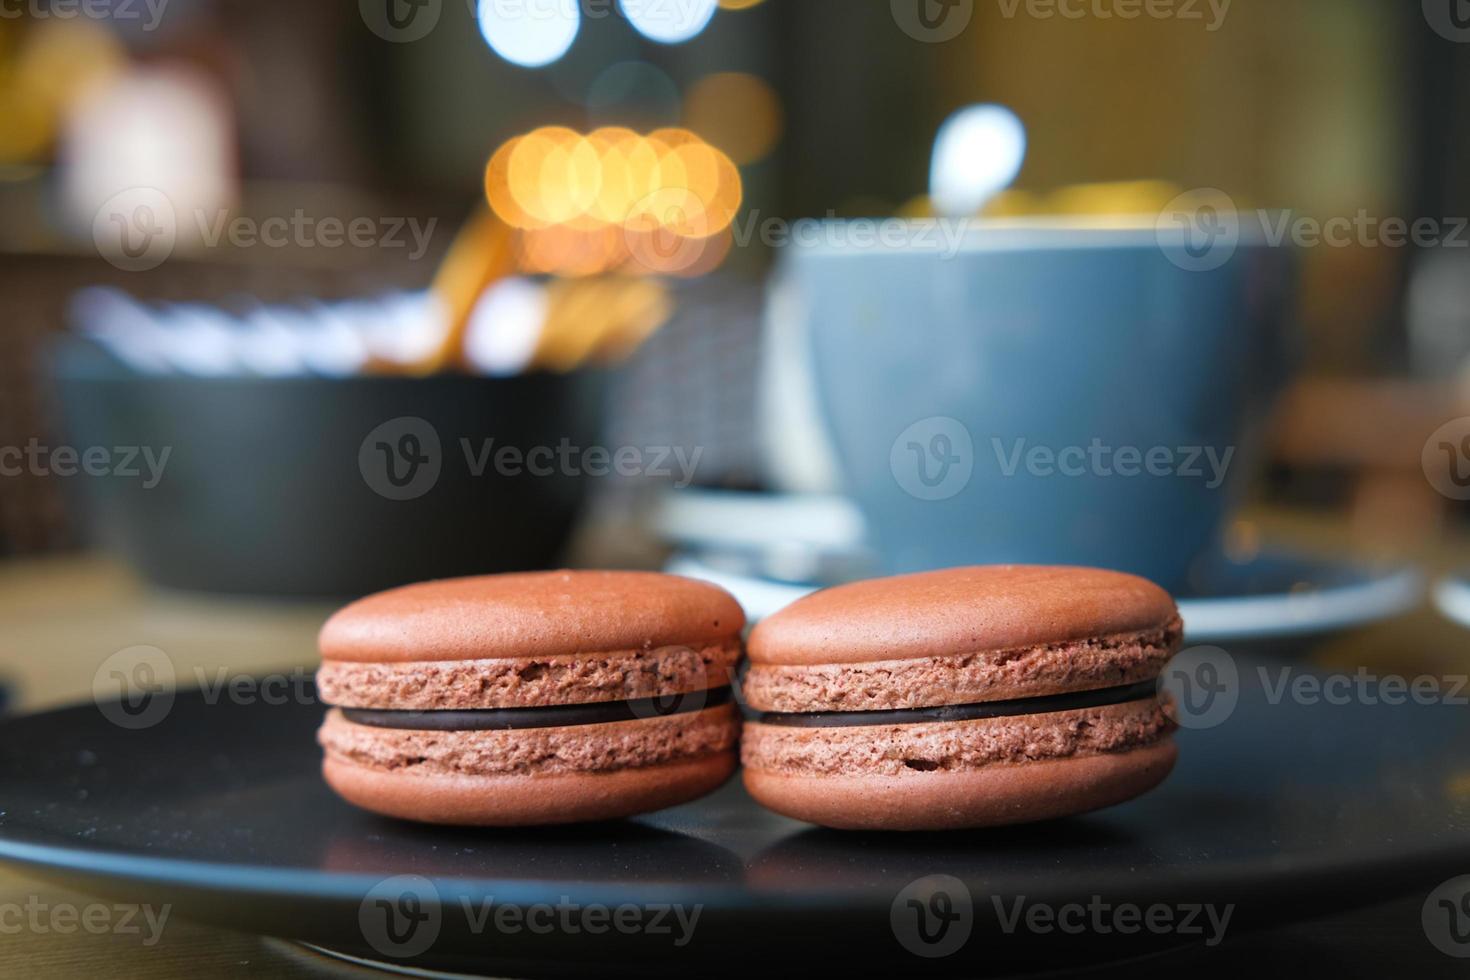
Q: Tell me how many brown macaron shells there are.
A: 4